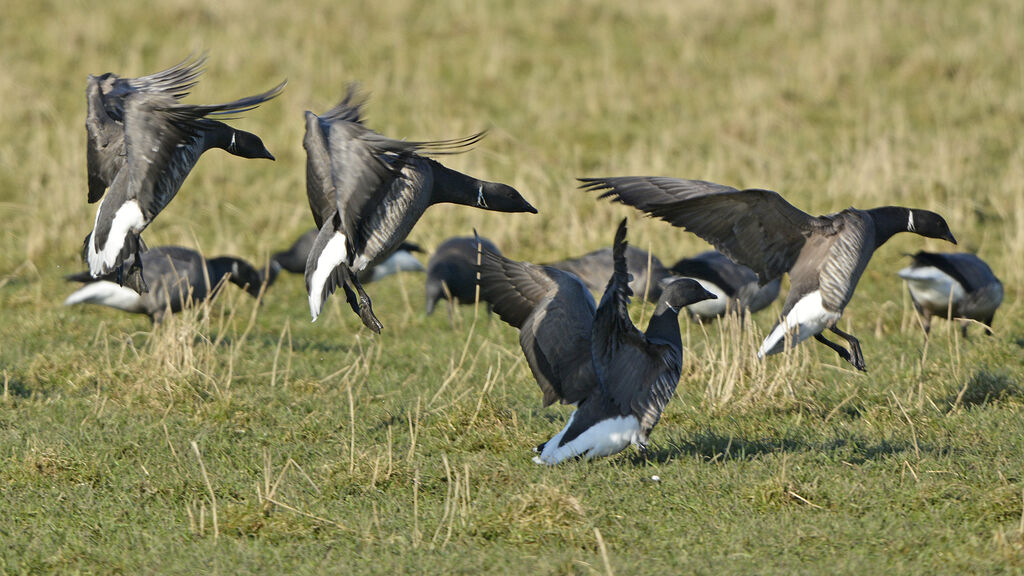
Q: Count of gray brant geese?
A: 10